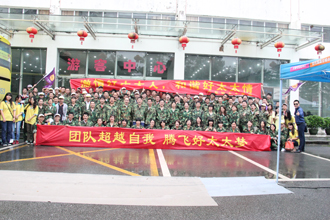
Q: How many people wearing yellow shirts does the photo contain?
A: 7